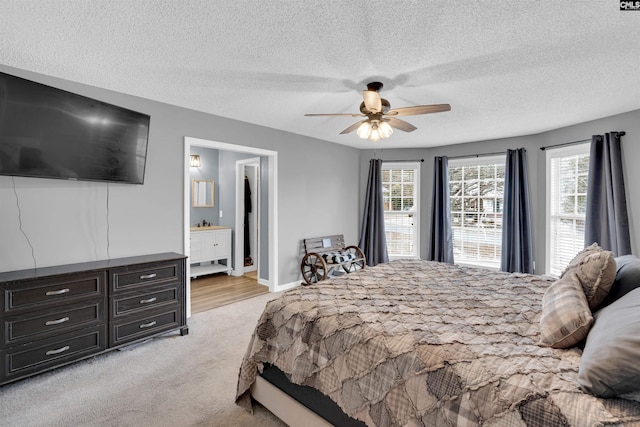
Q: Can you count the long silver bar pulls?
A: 6